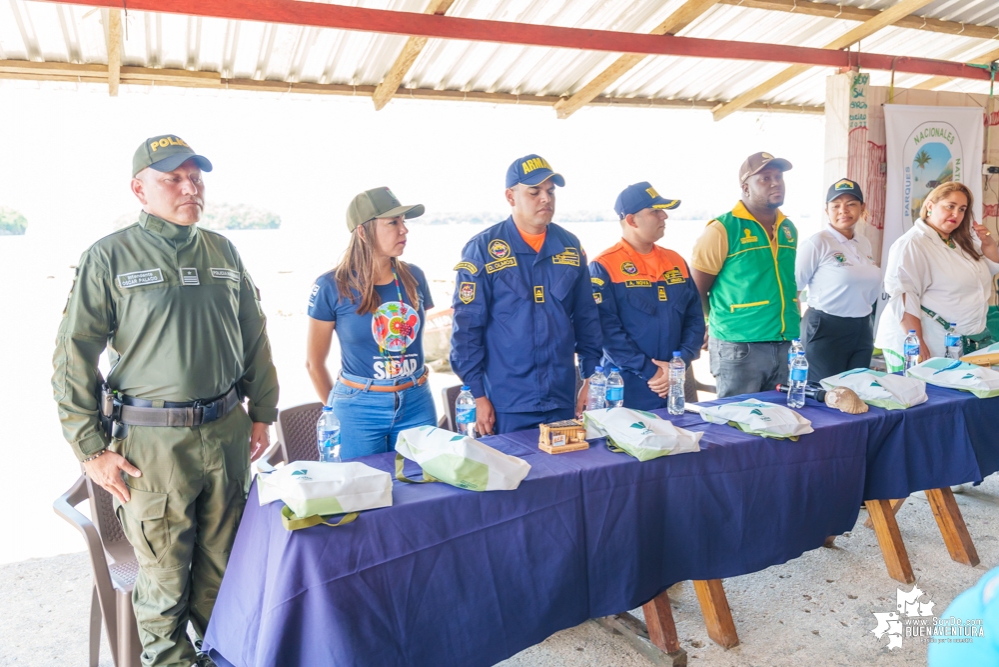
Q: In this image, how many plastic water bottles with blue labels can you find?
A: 7